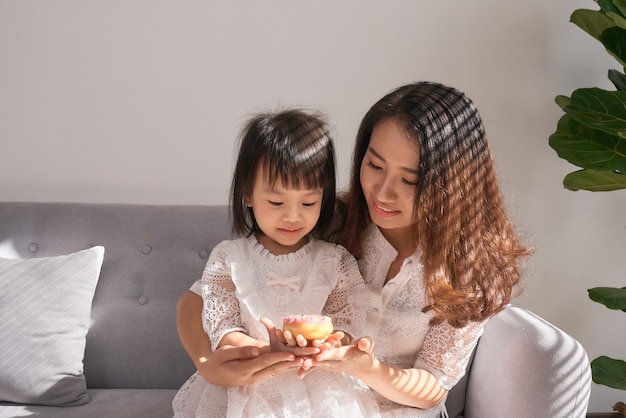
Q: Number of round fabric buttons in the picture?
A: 4